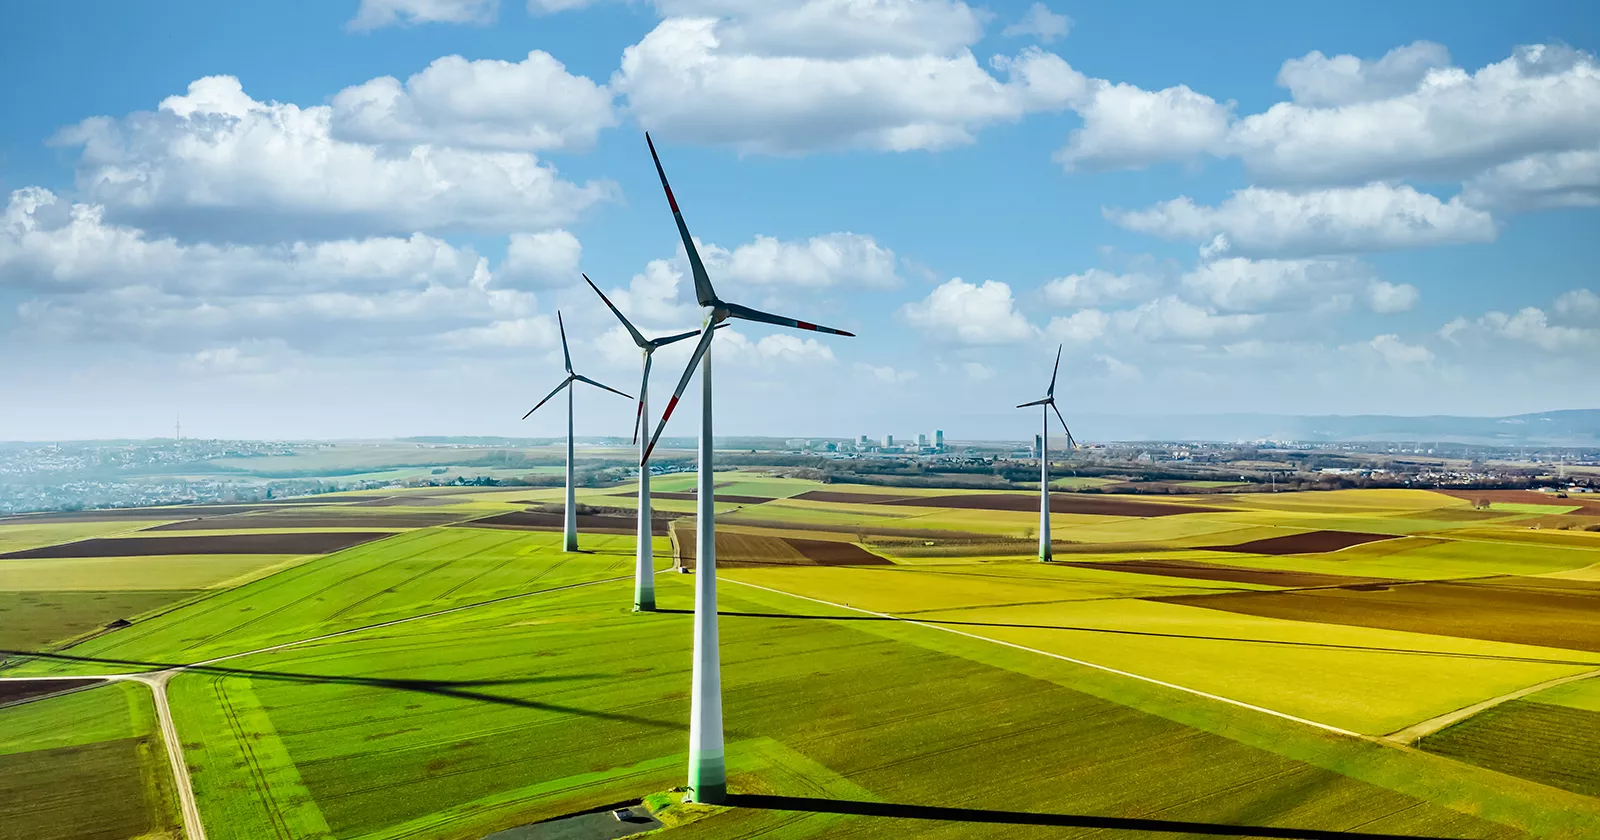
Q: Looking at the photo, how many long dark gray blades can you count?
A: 12